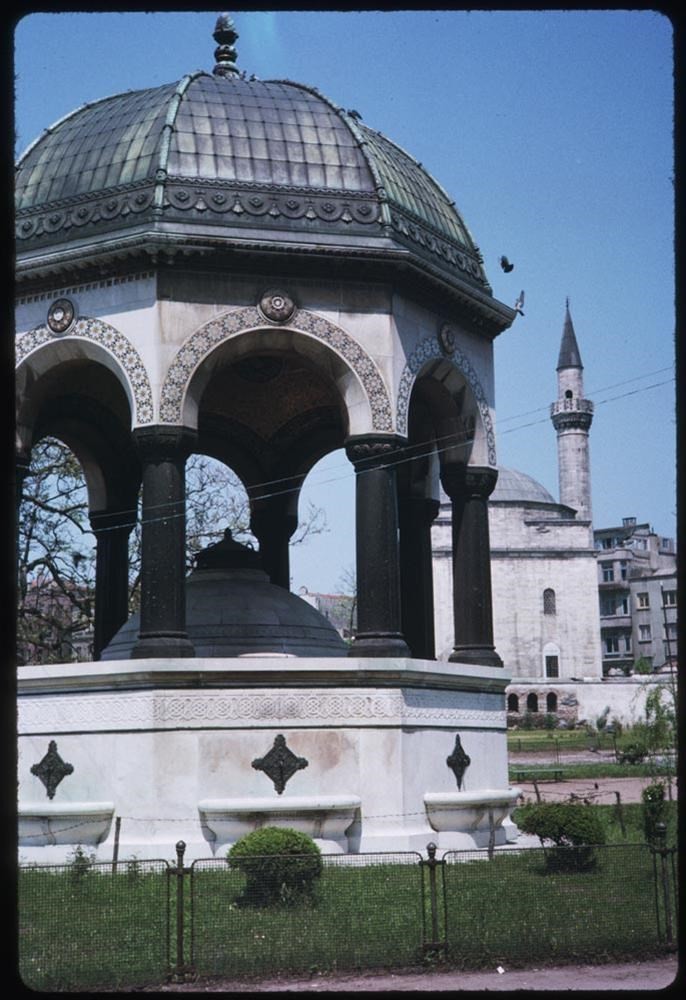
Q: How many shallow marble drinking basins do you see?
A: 3